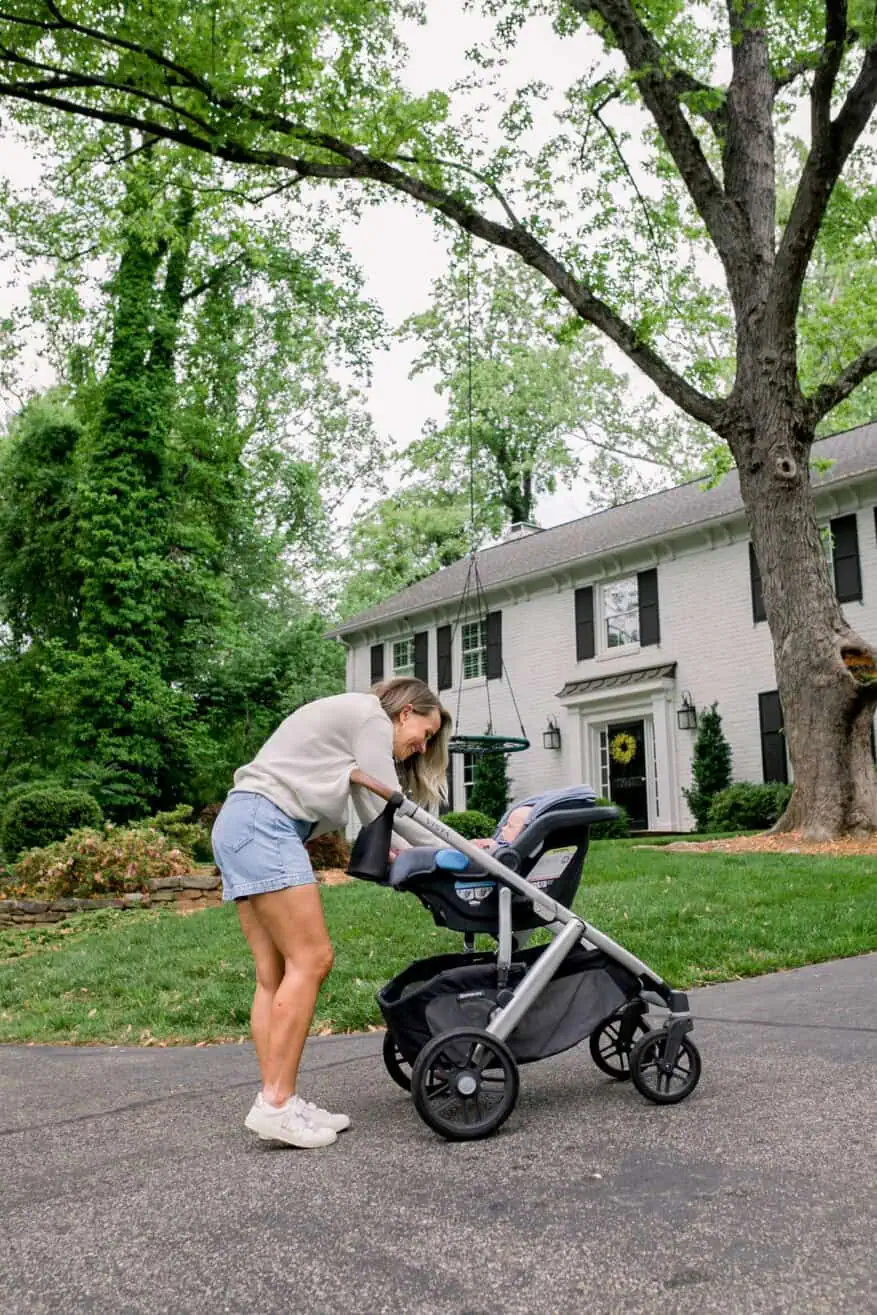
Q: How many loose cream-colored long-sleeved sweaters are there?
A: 1